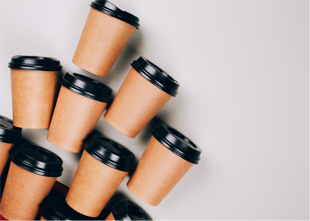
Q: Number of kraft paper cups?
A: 10